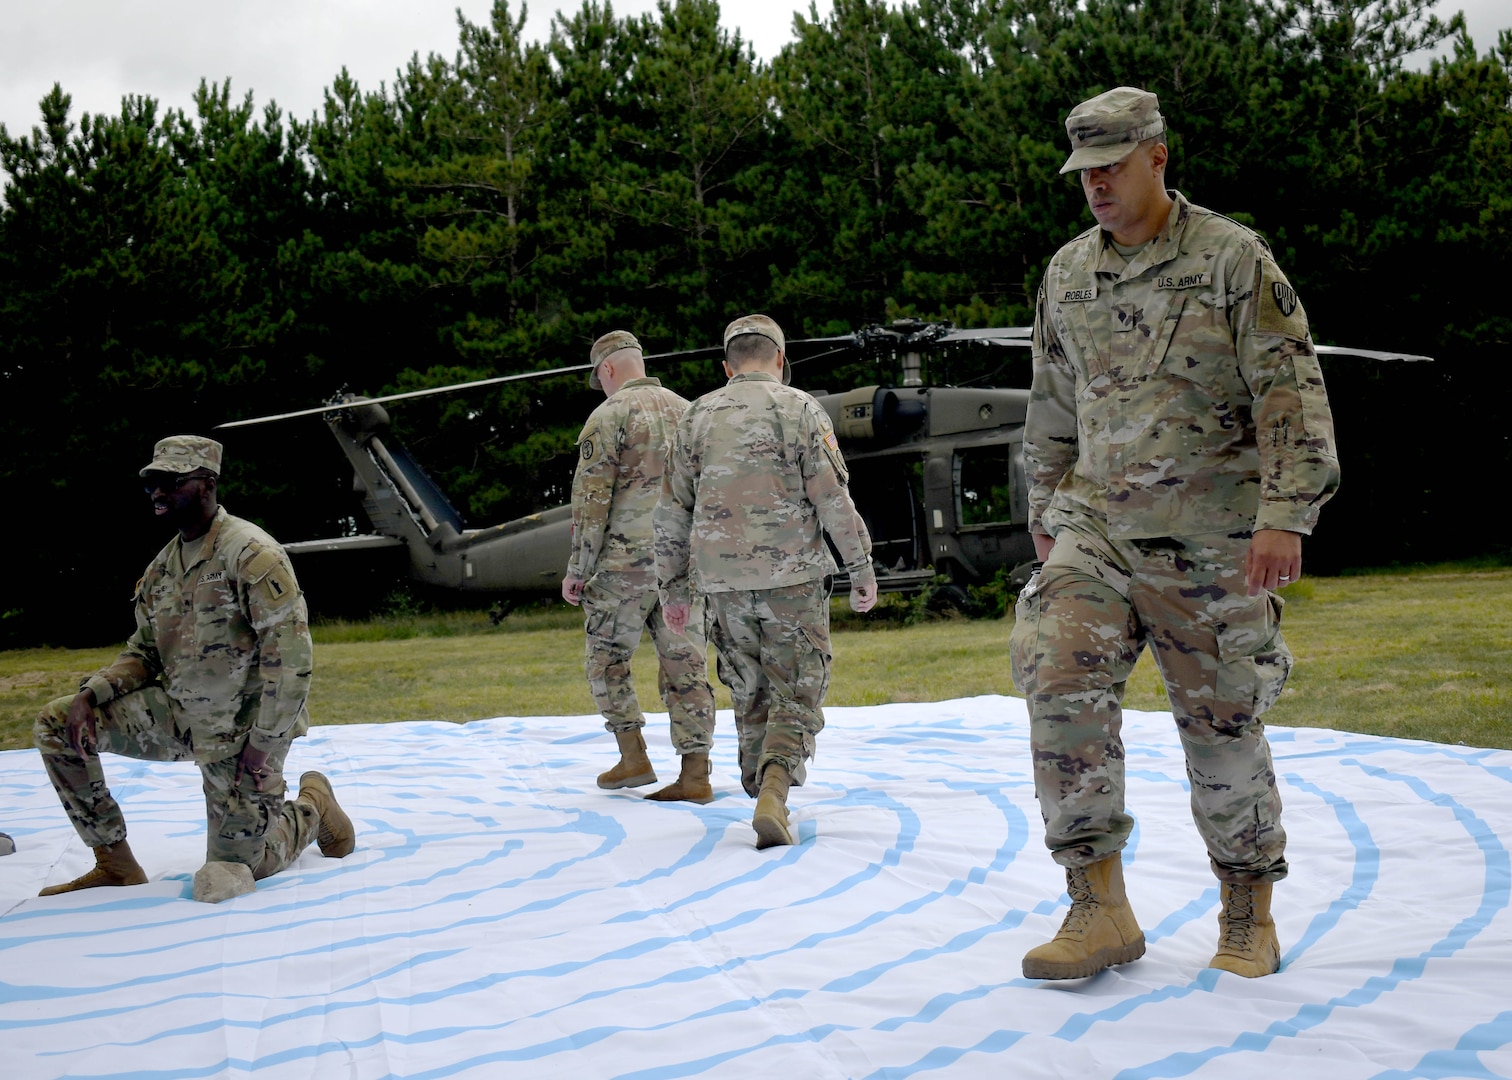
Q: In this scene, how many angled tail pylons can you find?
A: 1